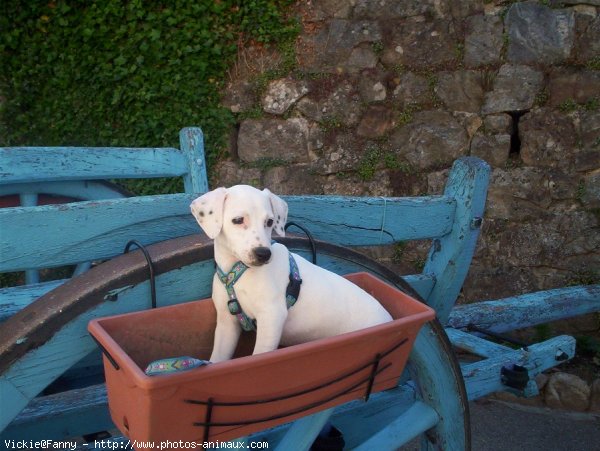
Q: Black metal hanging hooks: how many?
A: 2